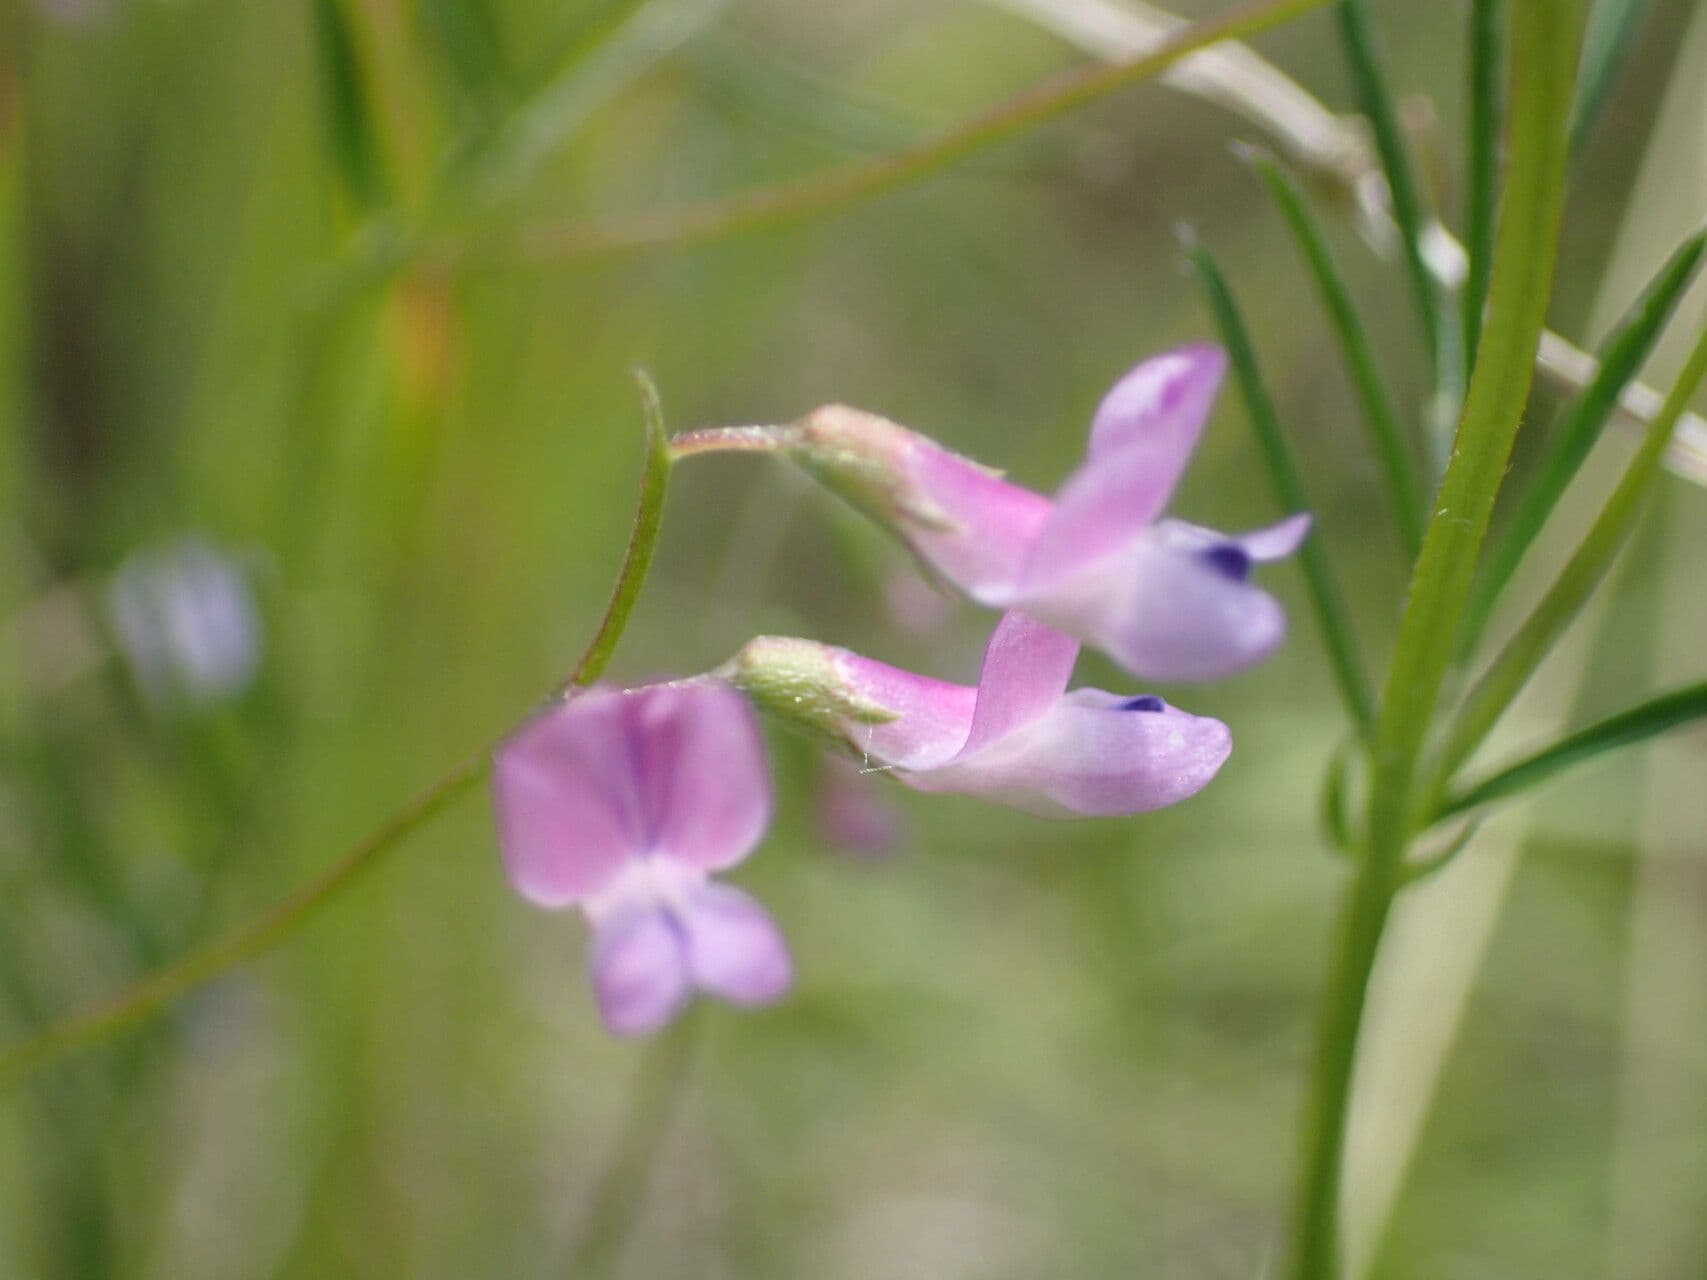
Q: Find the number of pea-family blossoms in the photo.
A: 3